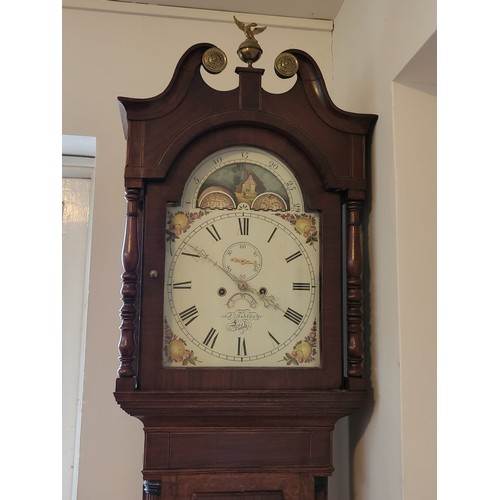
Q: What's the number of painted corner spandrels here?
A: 4